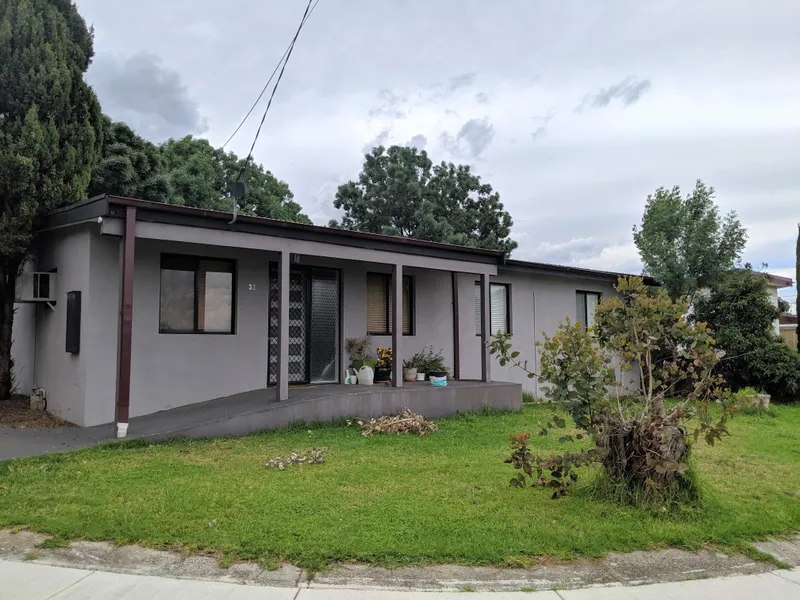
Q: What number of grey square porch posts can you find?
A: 3